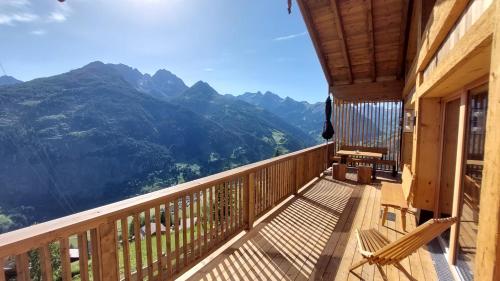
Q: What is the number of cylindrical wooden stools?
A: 2